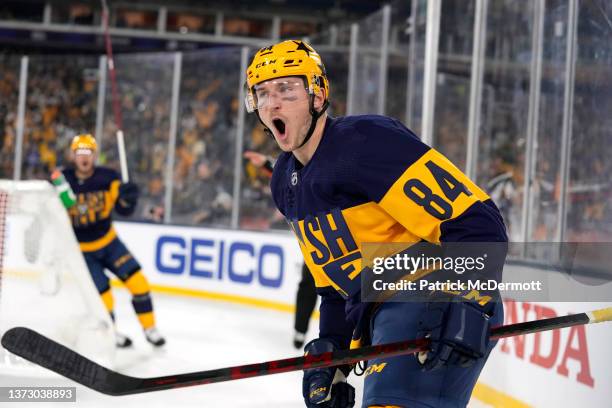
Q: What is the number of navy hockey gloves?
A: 3